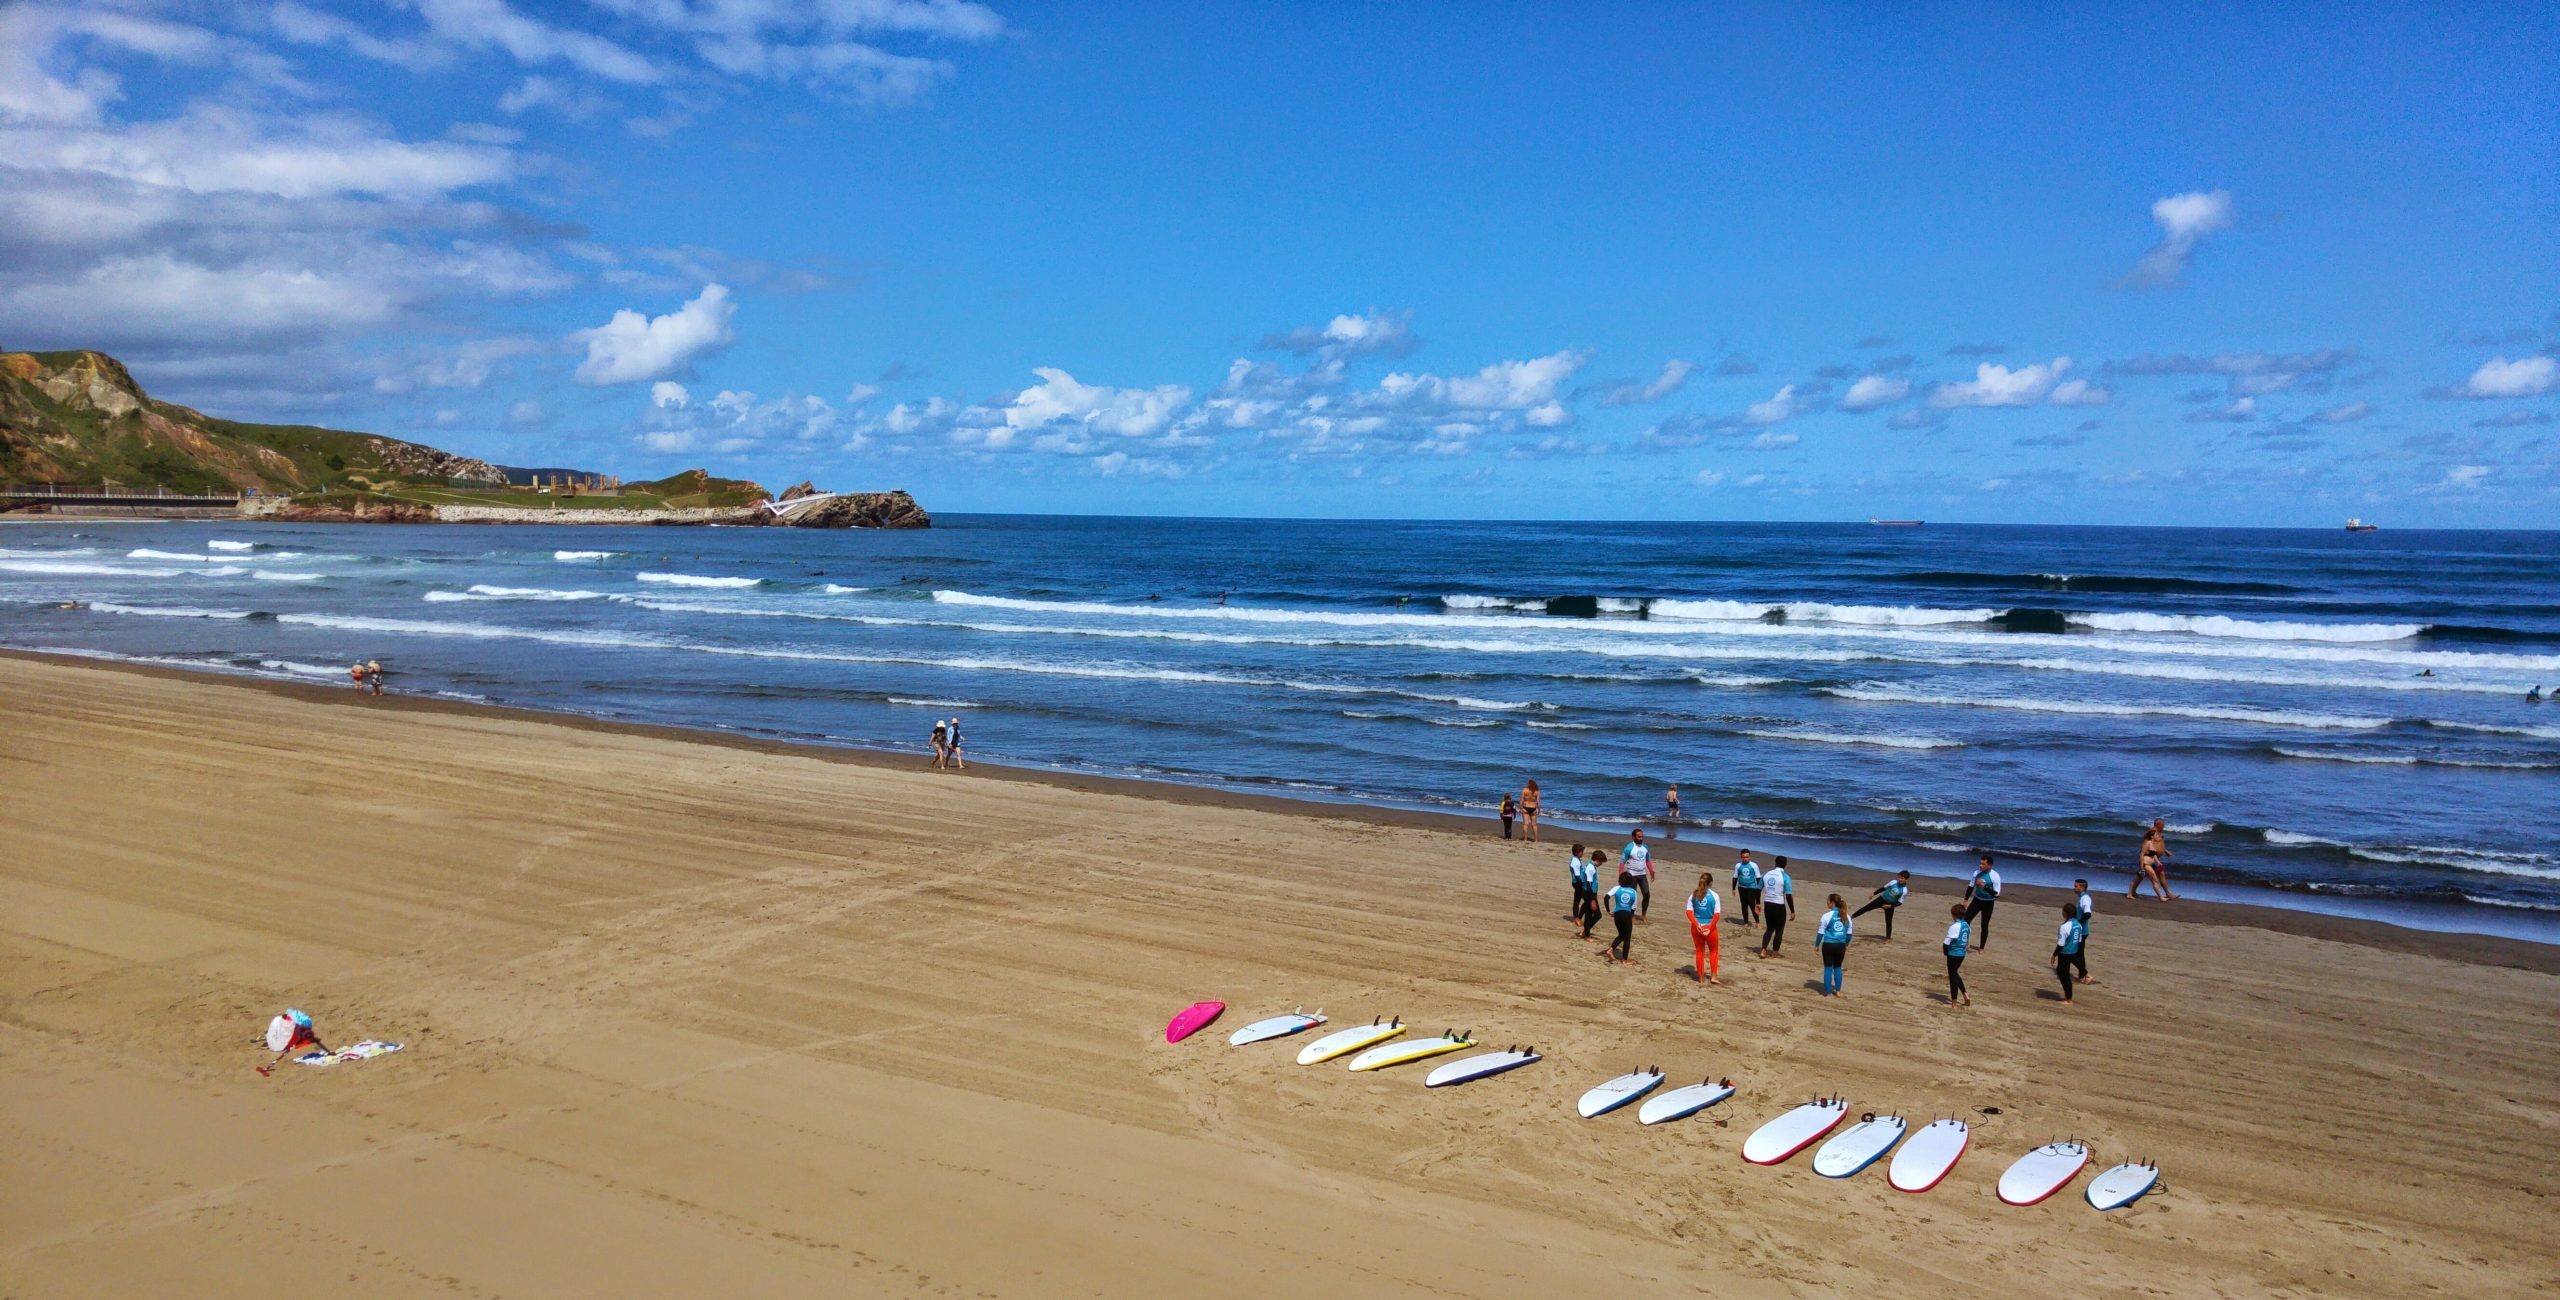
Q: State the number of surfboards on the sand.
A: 12